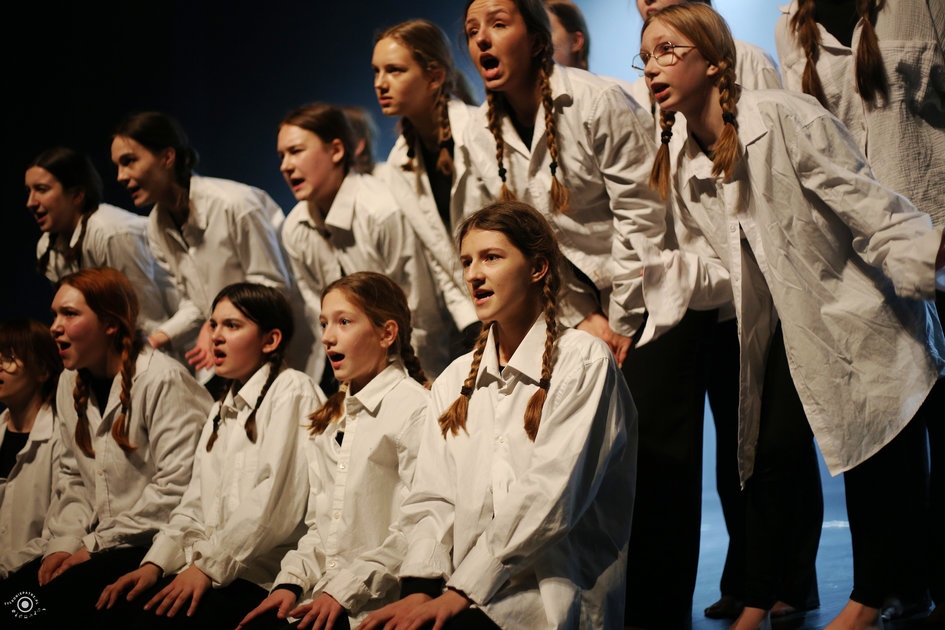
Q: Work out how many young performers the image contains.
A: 15